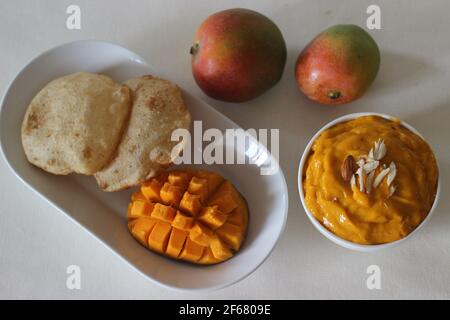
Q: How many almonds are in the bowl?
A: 1